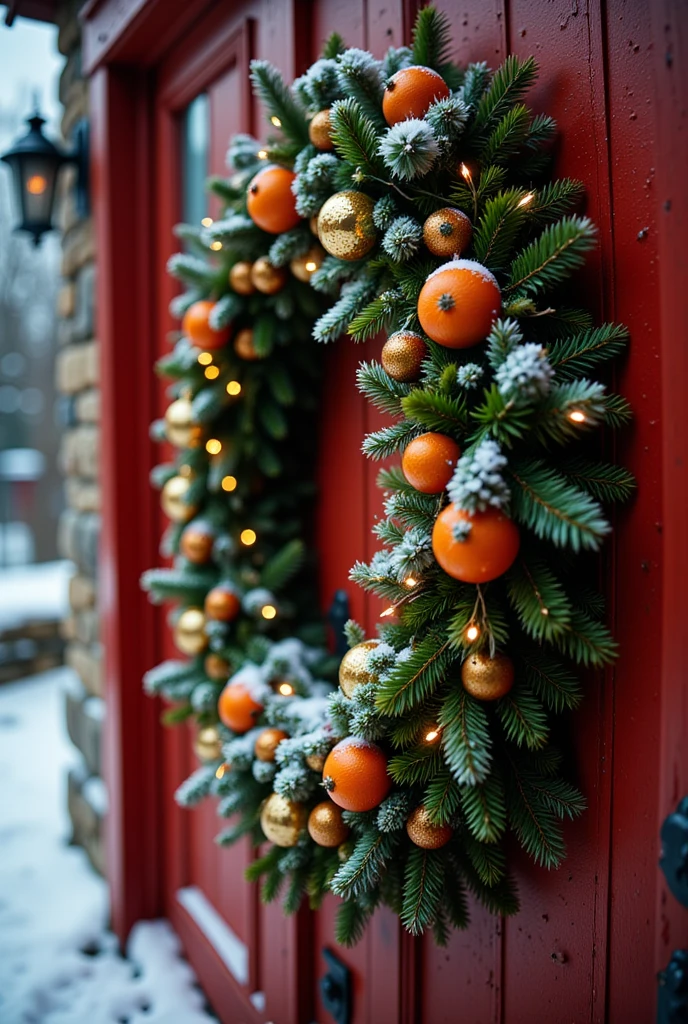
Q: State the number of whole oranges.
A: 8